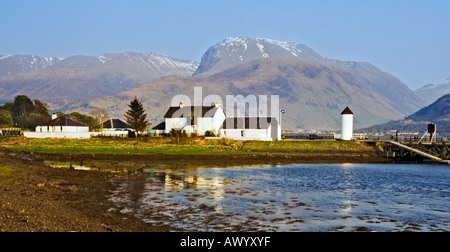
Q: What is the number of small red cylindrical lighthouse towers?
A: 0